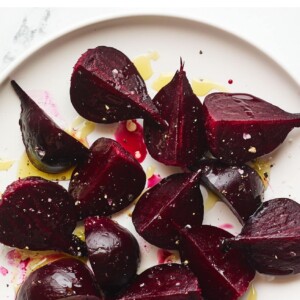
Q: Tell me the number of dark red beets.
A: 13